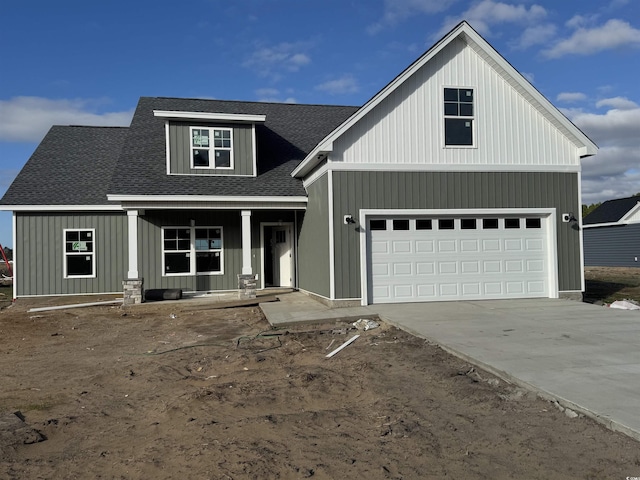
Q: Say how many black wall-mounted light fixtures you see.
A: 2